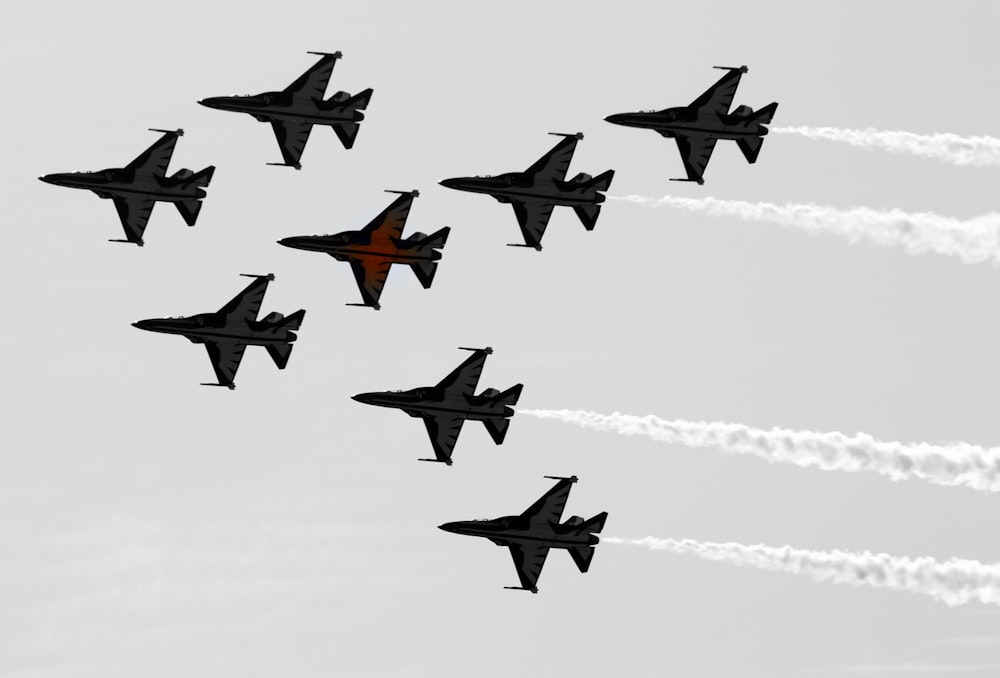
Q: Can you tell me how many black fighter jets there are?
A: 7